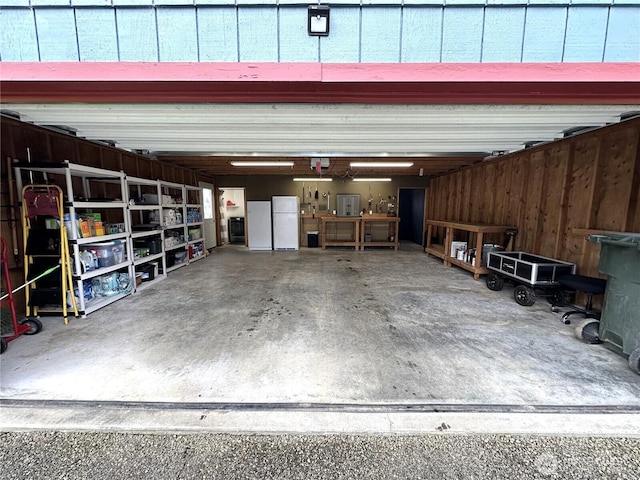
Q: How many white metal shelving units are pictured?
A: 4